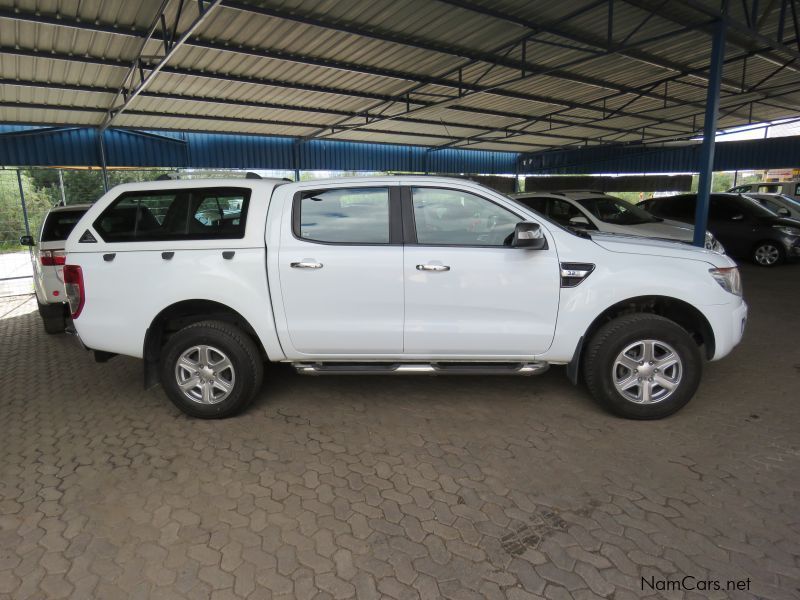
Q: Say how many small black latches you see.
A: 3